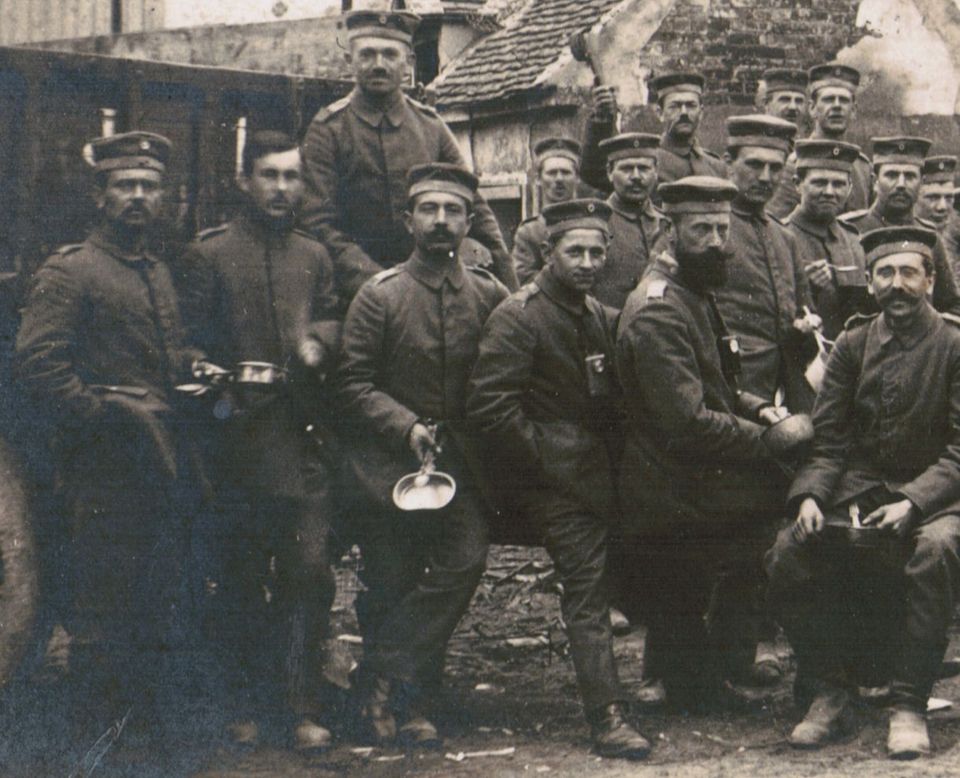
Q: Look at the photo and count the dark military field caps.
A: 15